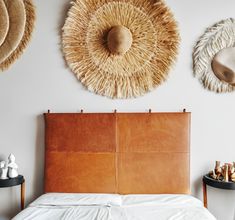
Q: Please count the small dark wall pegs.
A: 5